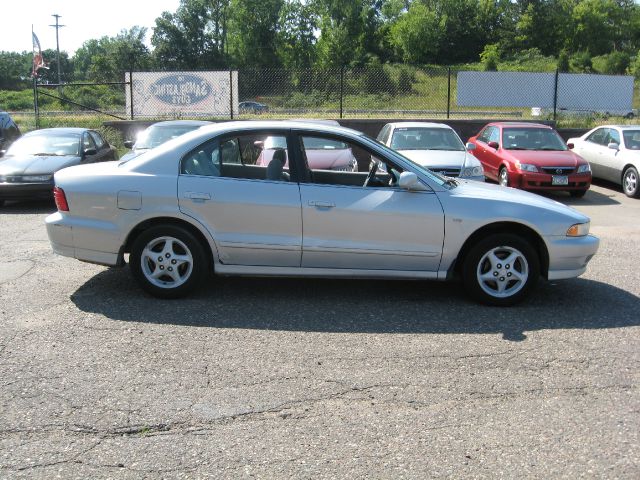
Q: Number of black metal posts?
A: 6